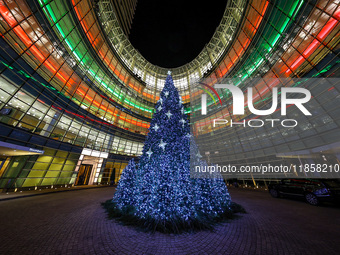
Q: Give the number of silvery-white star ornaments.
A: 13